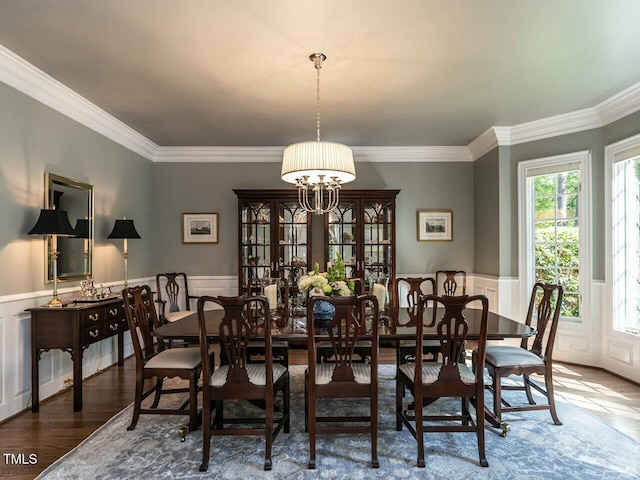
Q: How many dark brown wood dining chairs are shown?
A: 10